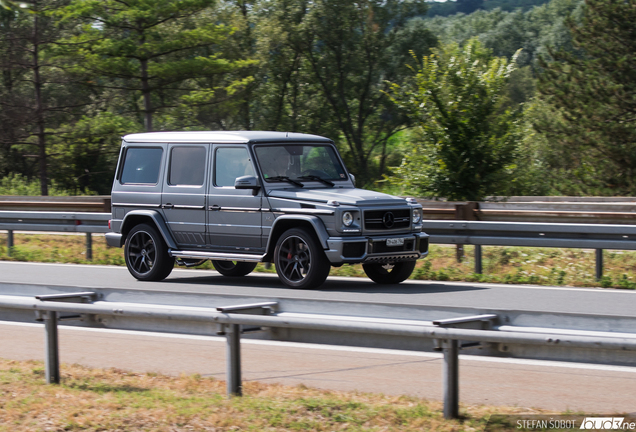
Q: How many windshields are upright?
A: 1